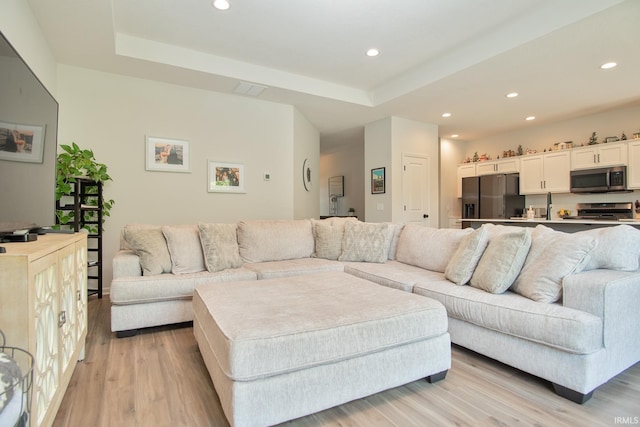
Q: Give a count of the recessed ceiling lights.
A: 7